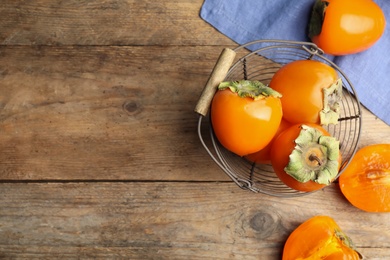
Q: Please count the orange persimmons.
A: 7